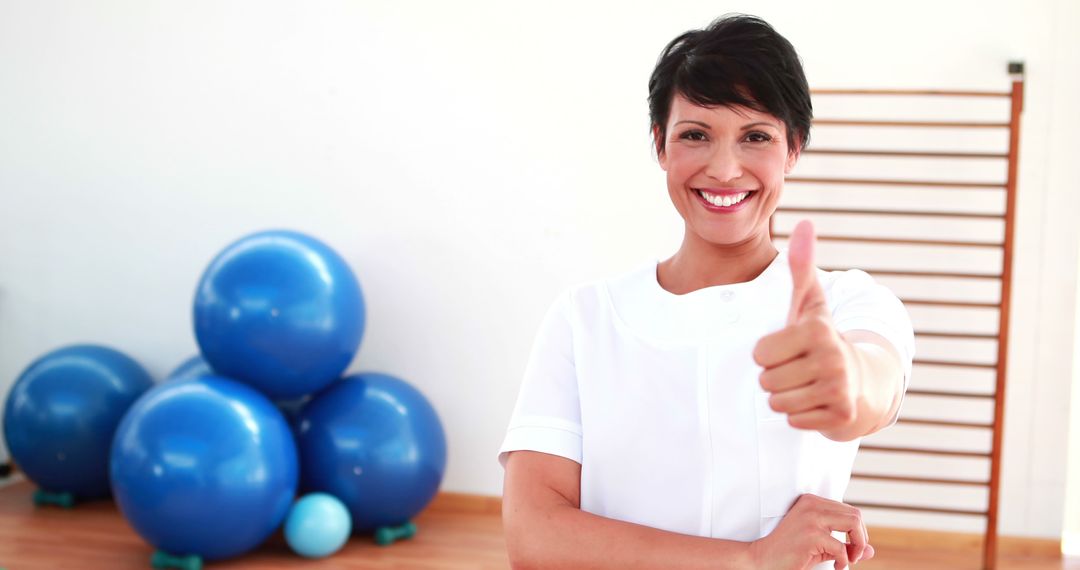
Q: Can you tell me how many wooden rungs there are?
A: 15